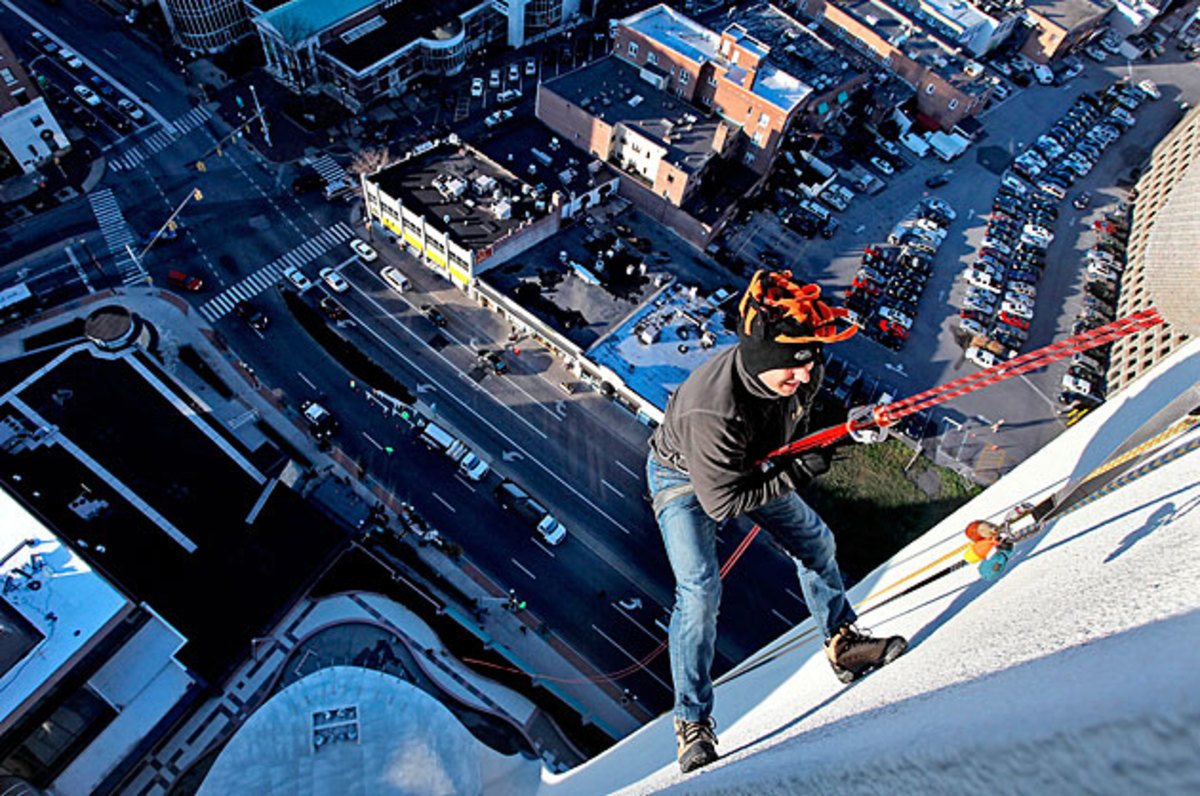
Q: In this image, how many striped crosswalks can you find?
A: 4